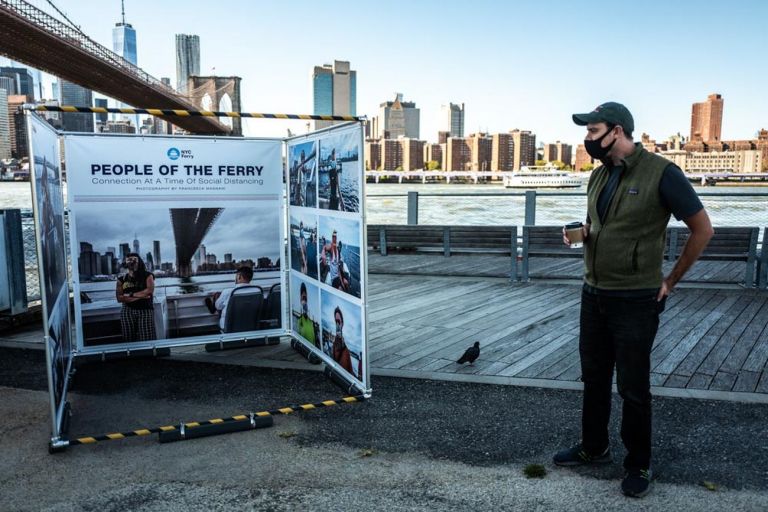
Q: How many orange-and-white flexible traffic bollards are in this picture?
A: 0